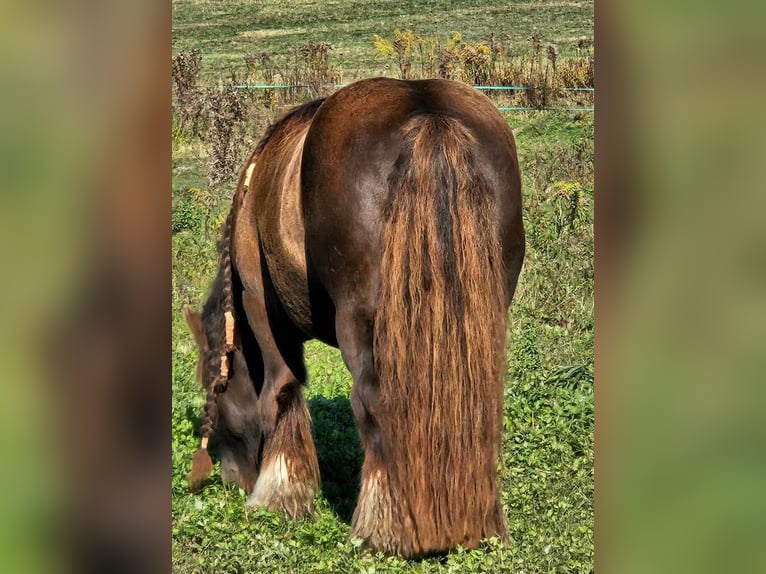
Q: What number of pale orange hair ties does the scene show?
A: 4